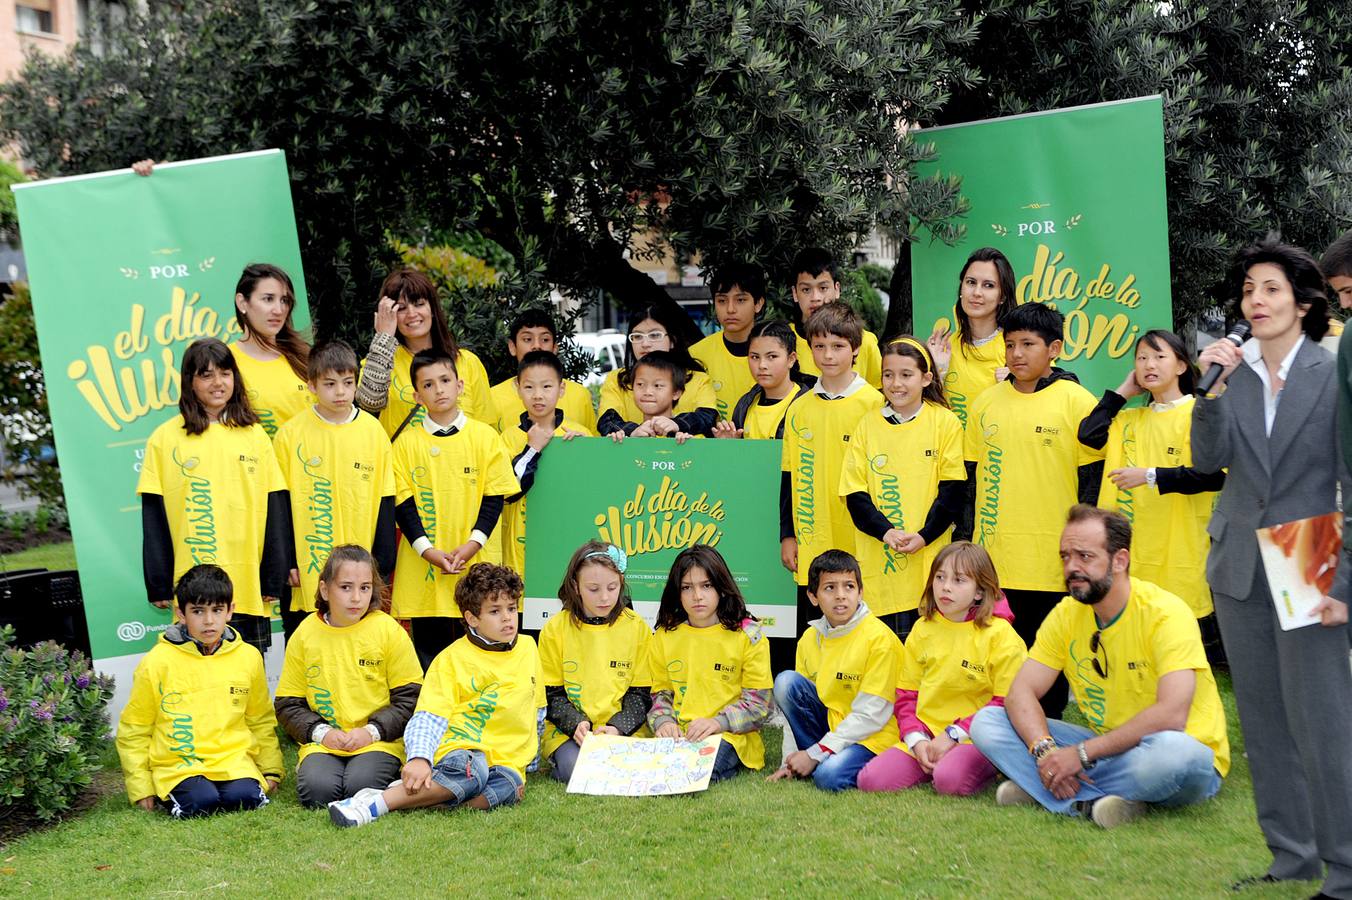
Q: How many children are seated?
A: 7